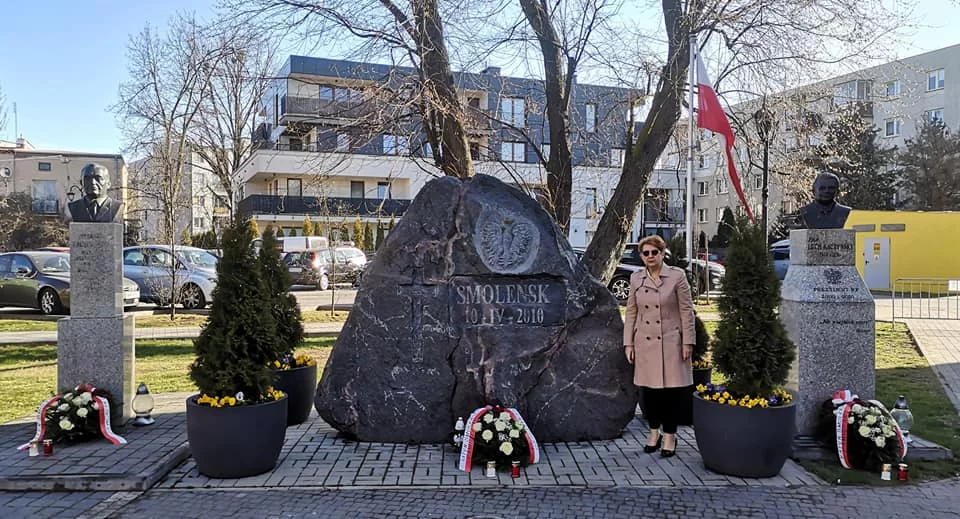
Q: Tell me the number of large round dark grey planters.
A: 4